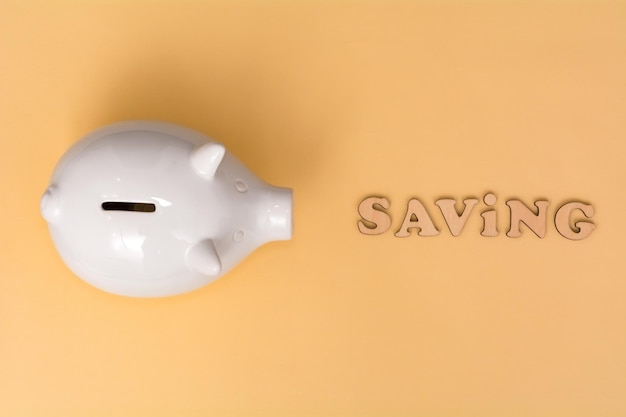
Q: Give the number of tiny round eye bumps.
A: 2